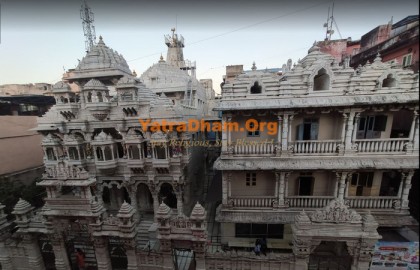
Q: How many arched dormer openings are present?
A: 3